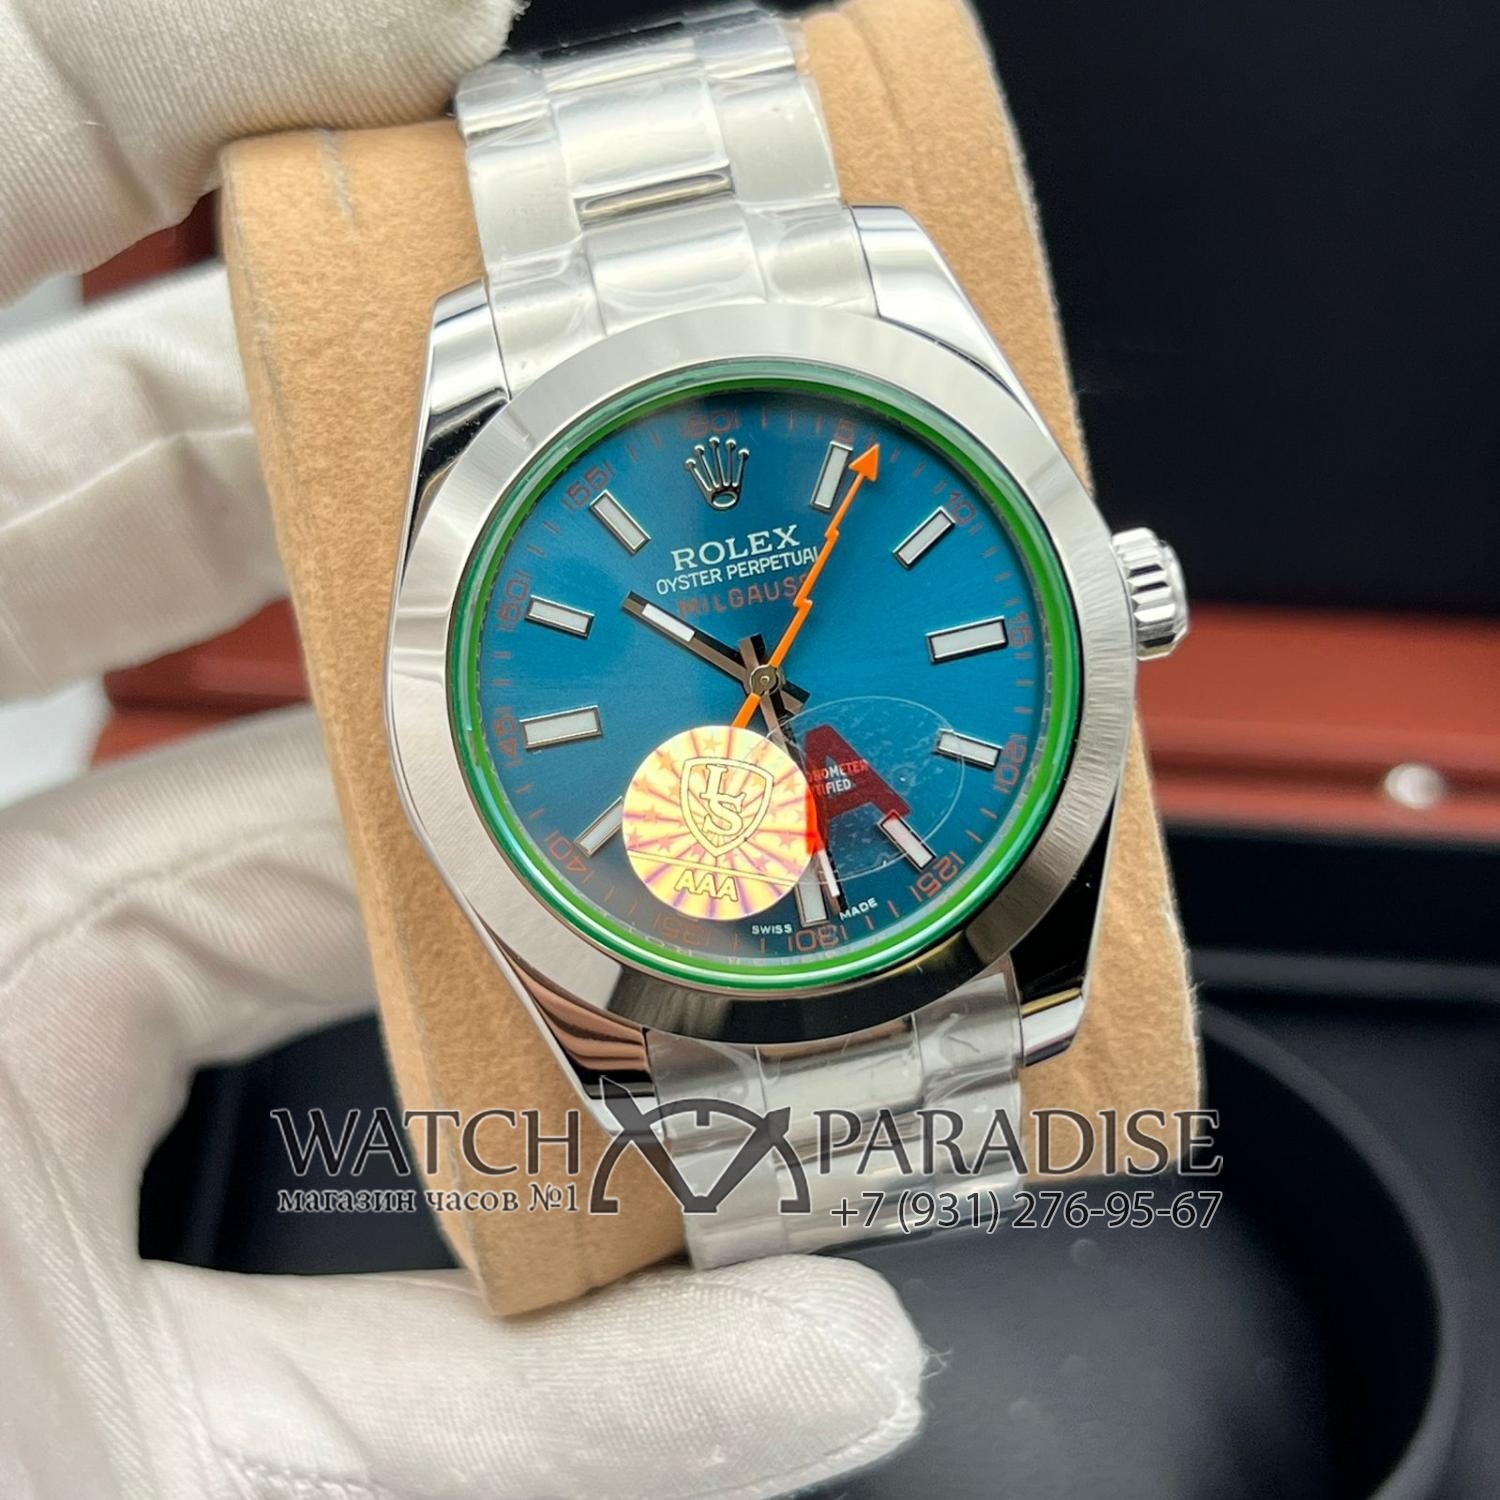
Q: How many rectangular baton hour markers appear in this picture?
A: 10